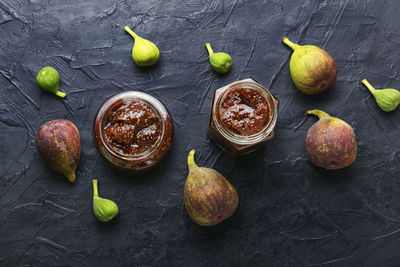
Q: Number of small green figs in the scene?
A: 5